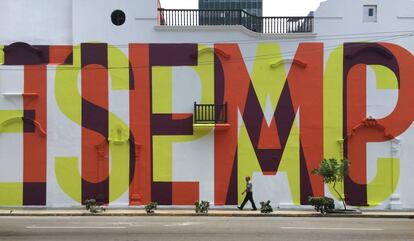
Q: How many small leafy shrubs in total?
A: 5